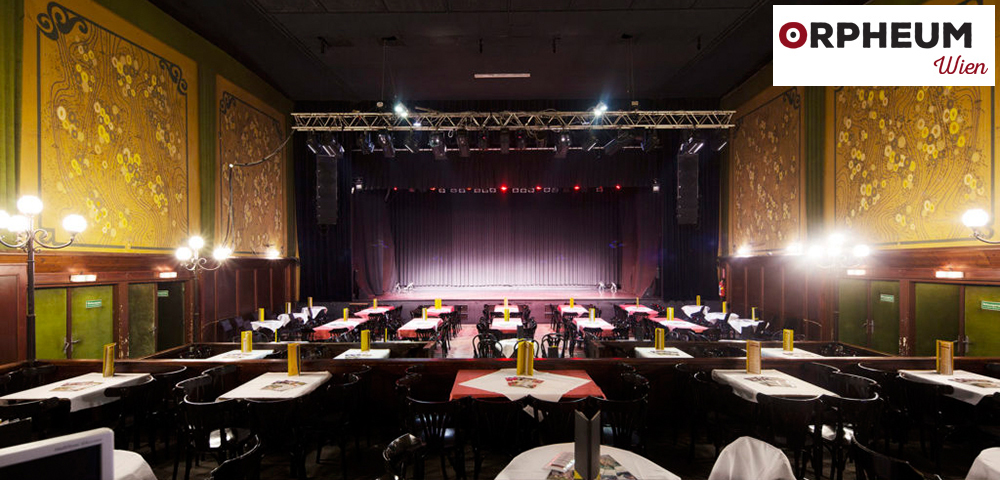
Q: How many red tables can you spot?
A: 11